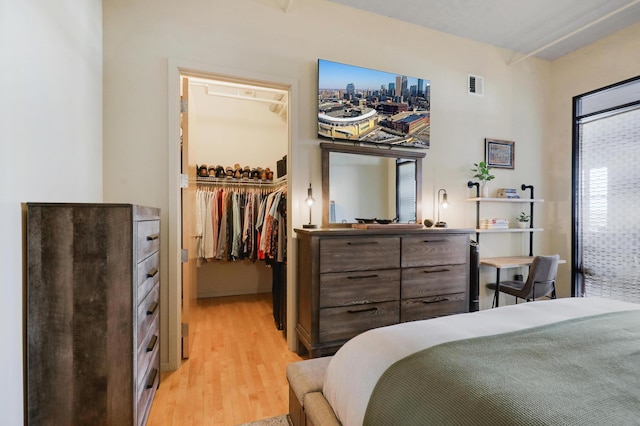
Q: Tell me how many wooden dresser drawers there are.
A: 11